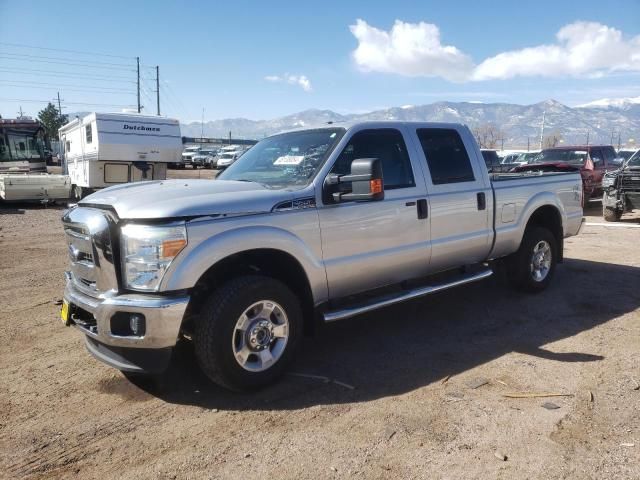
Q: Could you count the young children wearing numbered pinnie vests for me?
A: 0